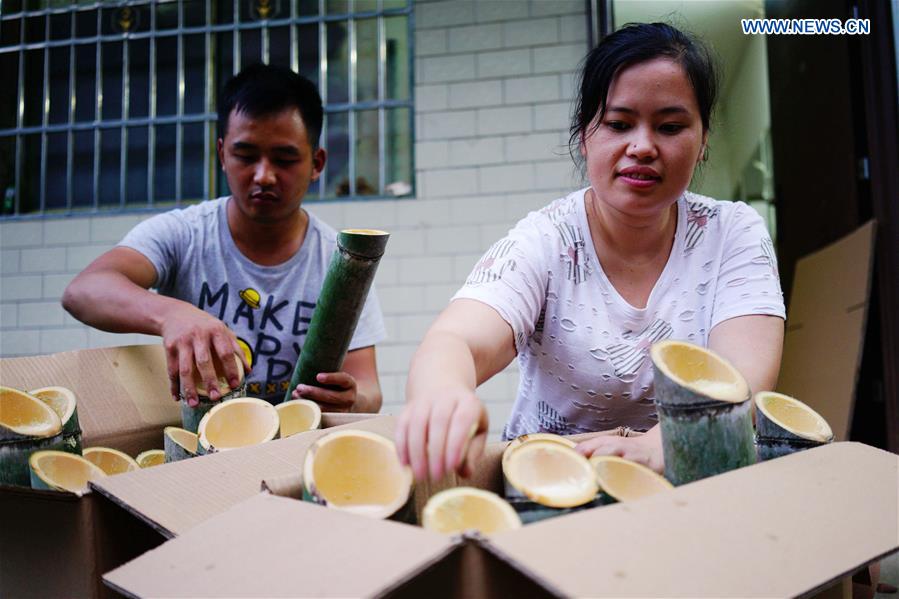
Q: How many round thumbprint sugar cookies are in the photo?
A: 0